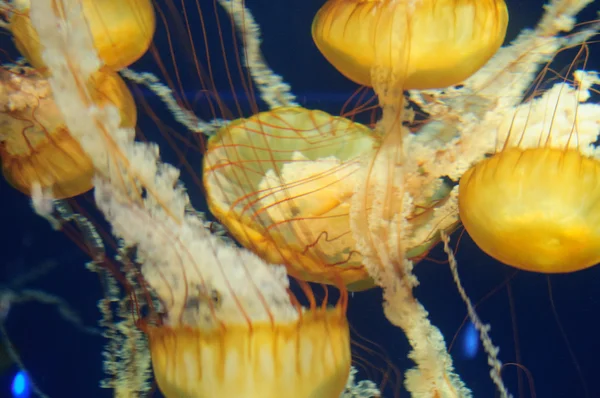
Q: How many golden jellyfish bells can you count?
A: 6